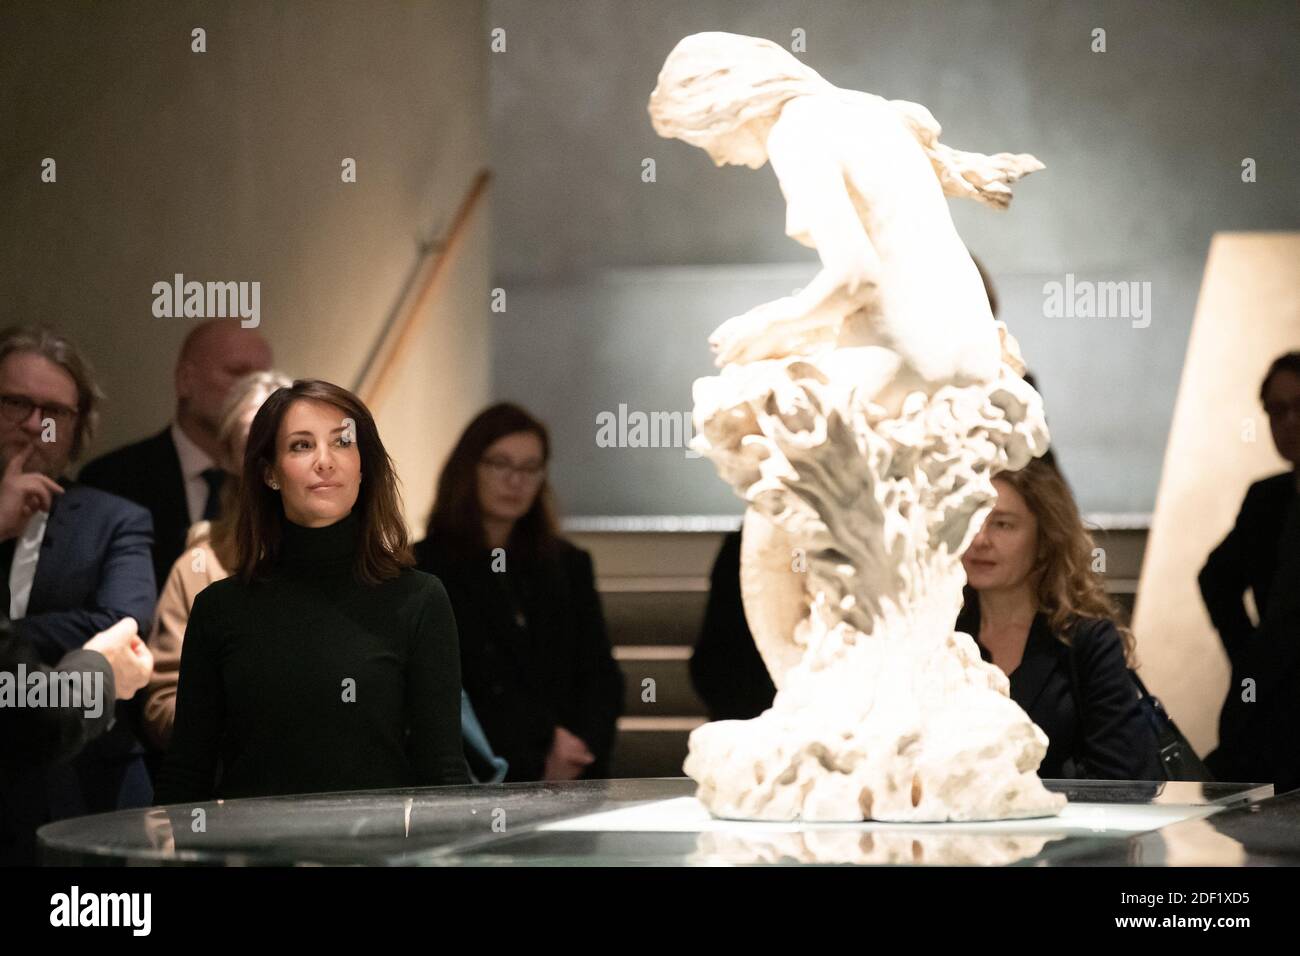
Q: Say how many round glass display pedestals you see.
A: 1